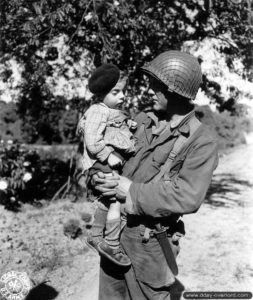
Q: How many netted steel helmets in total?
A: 1